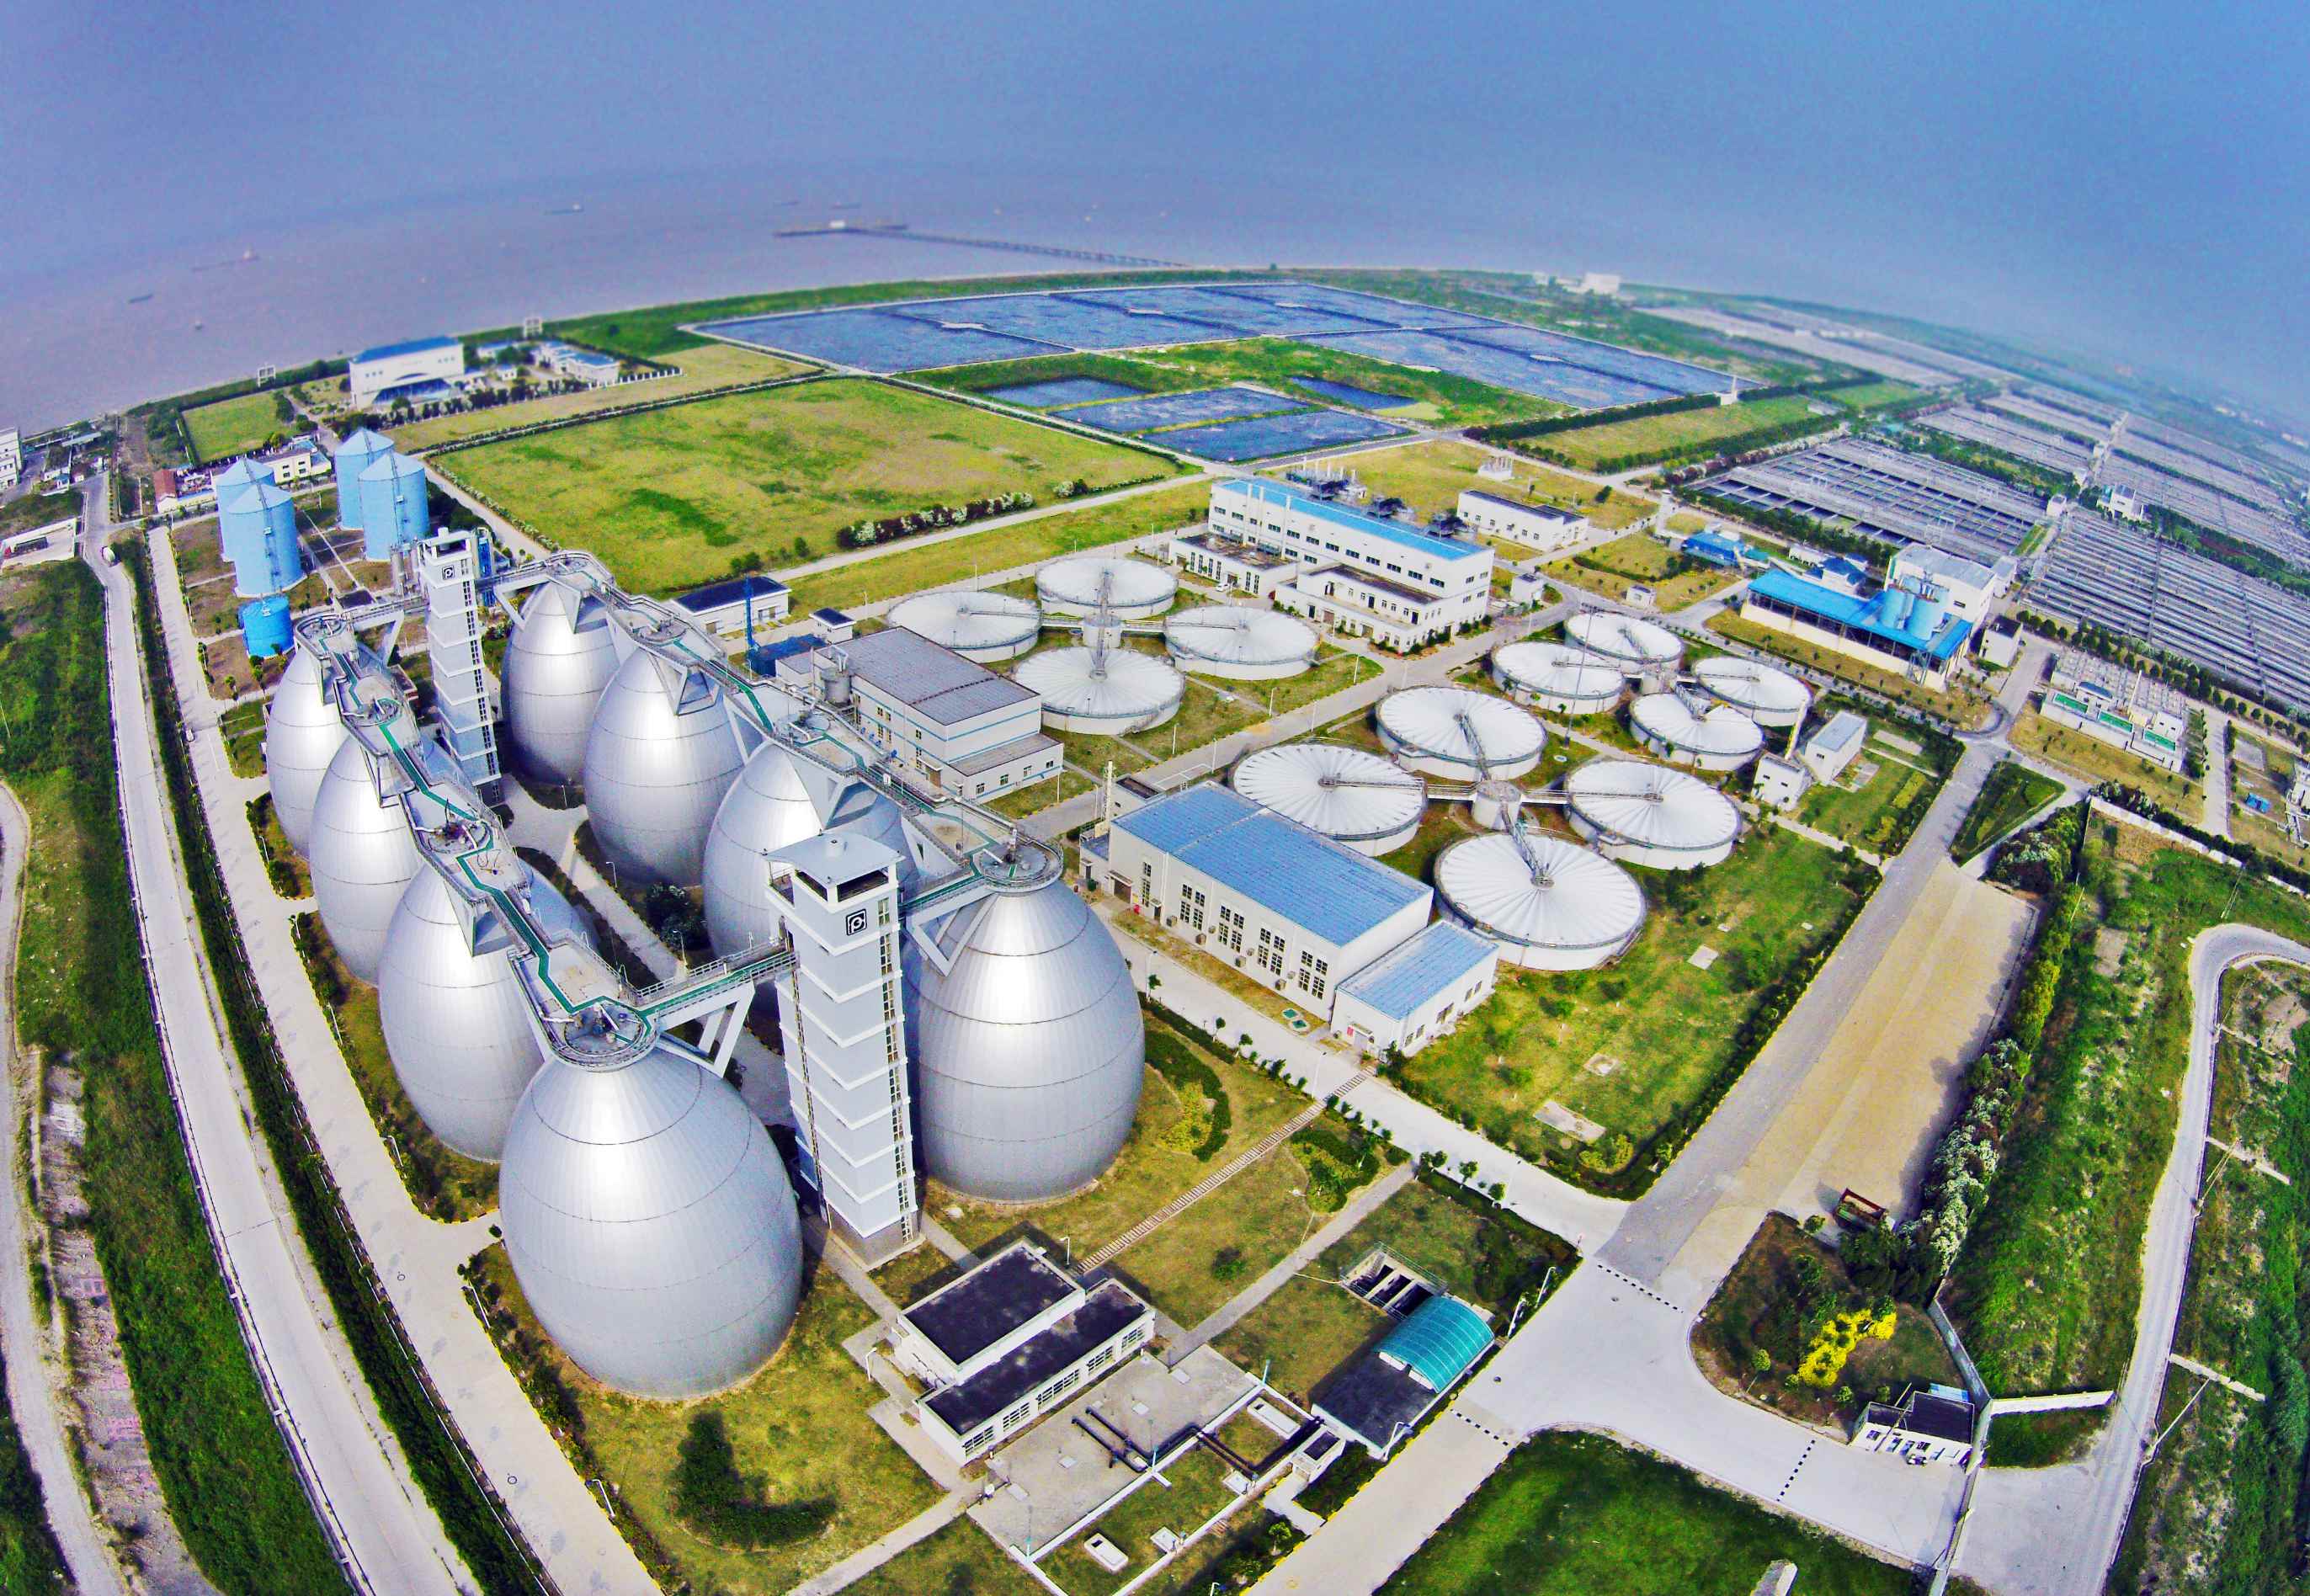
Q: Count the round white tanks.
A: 12